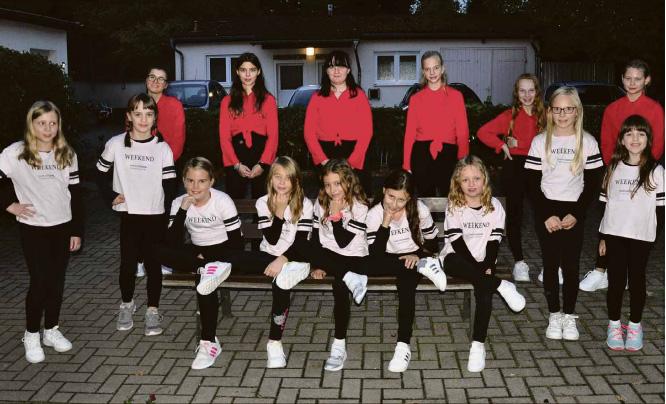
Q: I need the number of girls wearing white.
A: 9